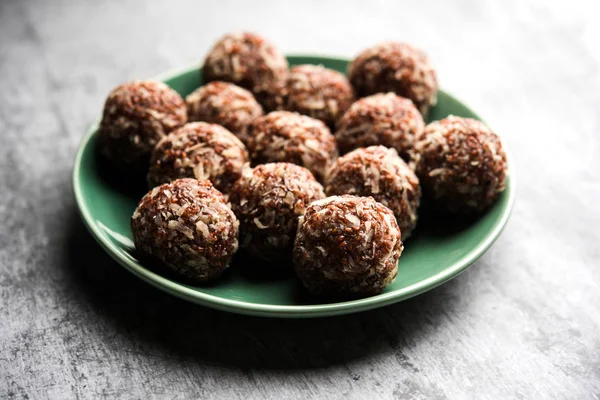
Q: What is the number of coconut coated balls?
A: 13